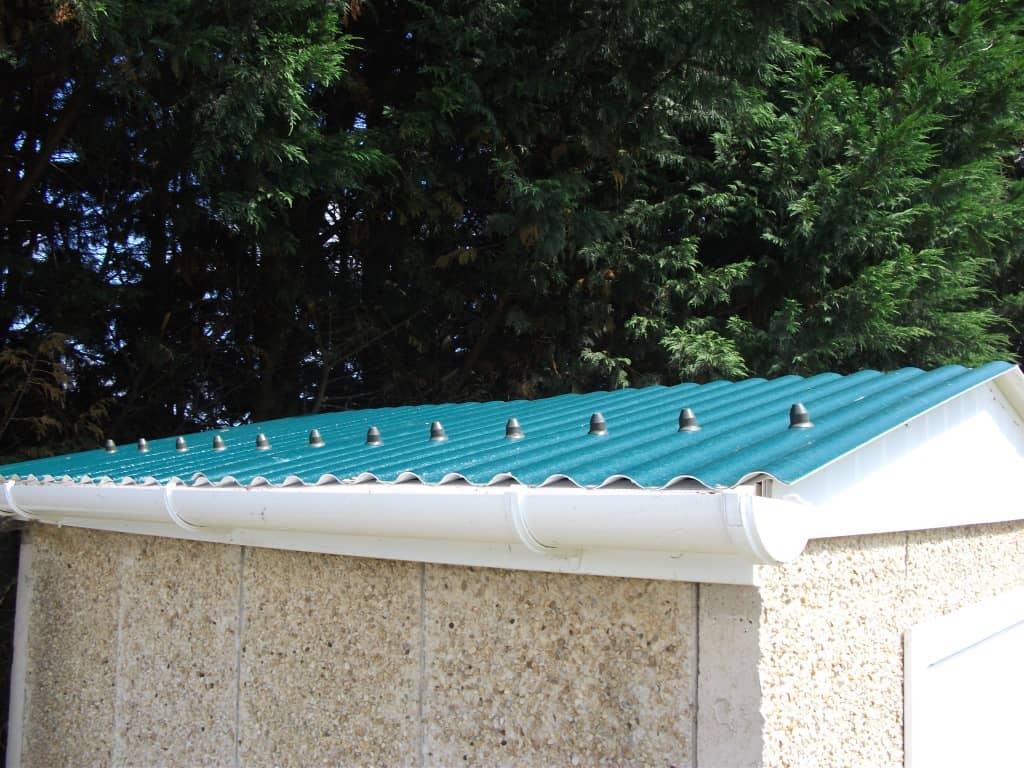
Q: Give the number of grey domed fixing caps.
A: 12